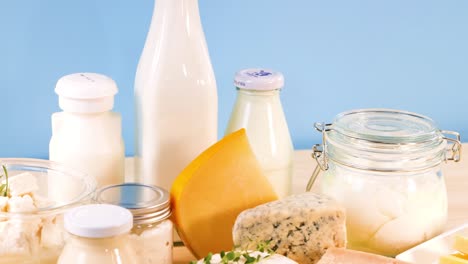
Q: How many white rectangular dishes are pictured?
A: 1